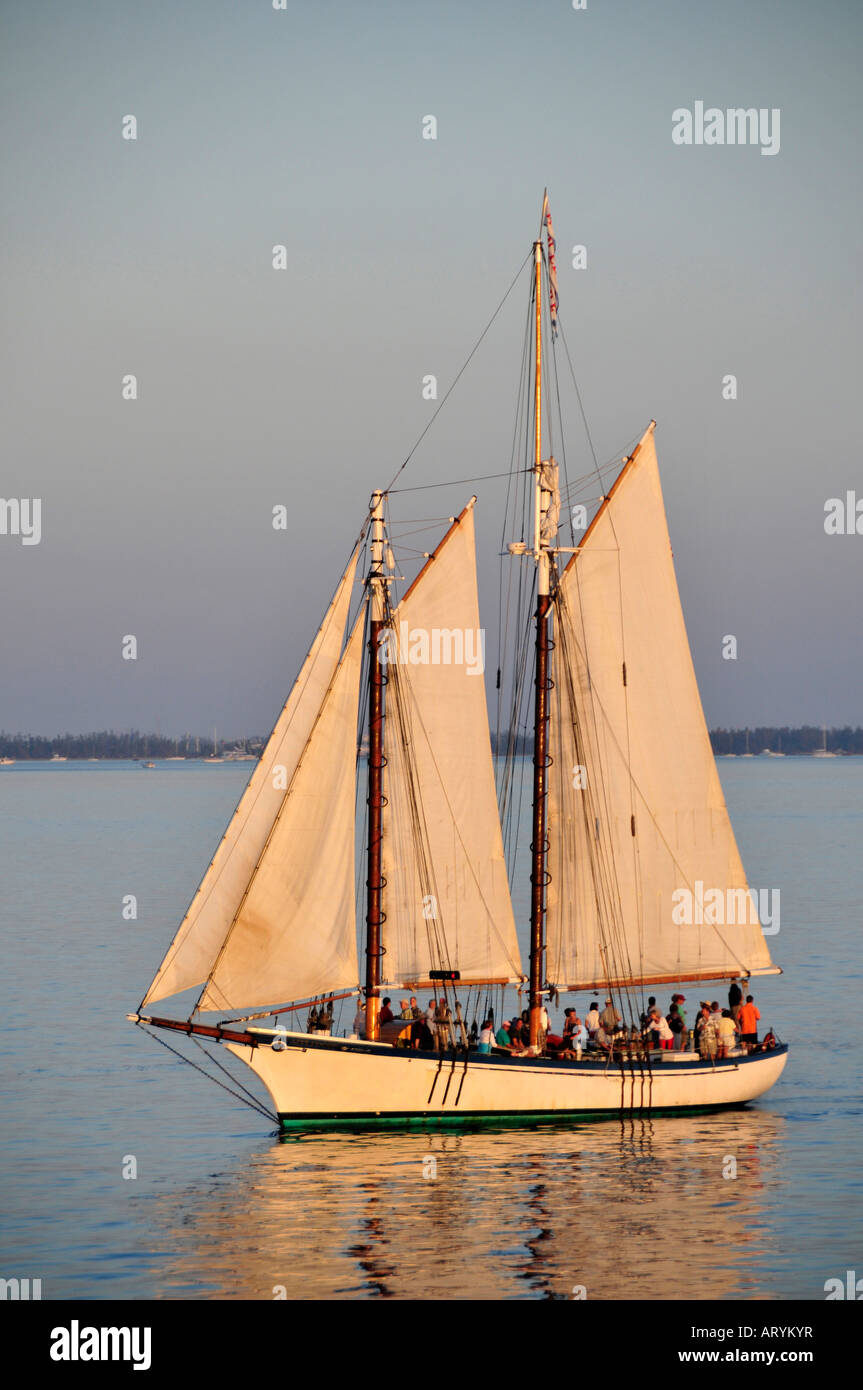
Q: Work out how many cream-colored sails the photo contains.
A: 4